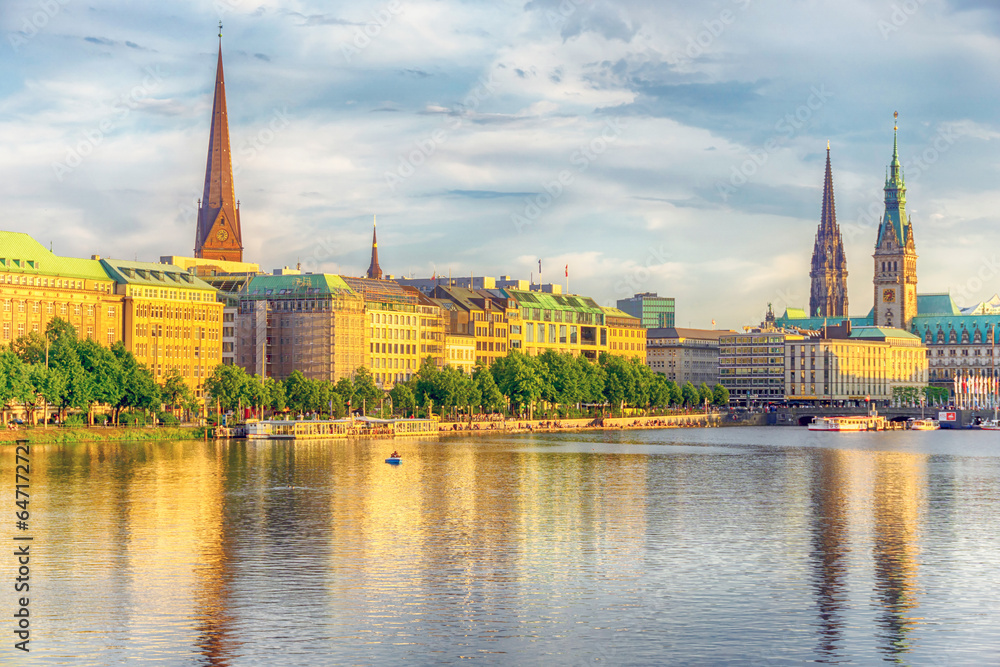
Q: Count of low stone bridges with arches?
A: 1